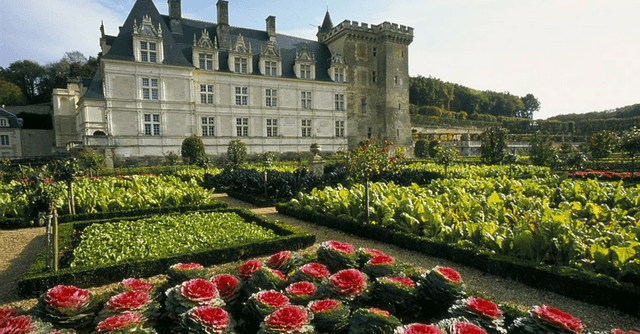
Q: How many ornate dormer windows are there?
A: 6